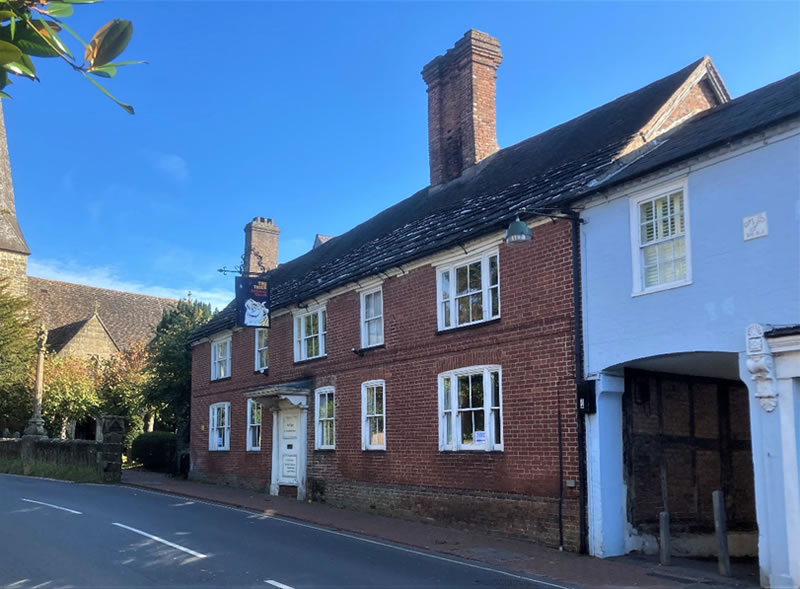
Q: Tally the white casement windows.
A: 11